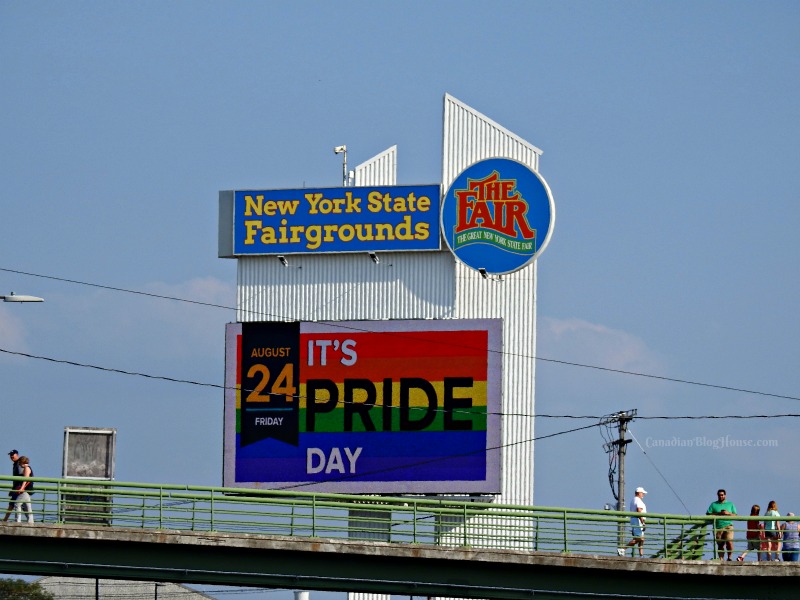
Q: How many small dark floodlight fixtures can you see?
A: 3